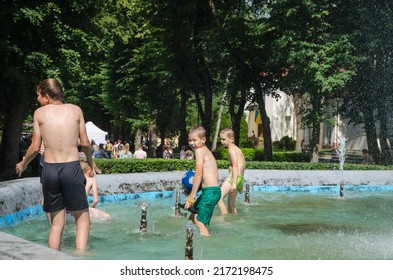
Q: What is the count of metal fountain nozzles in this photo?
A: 5